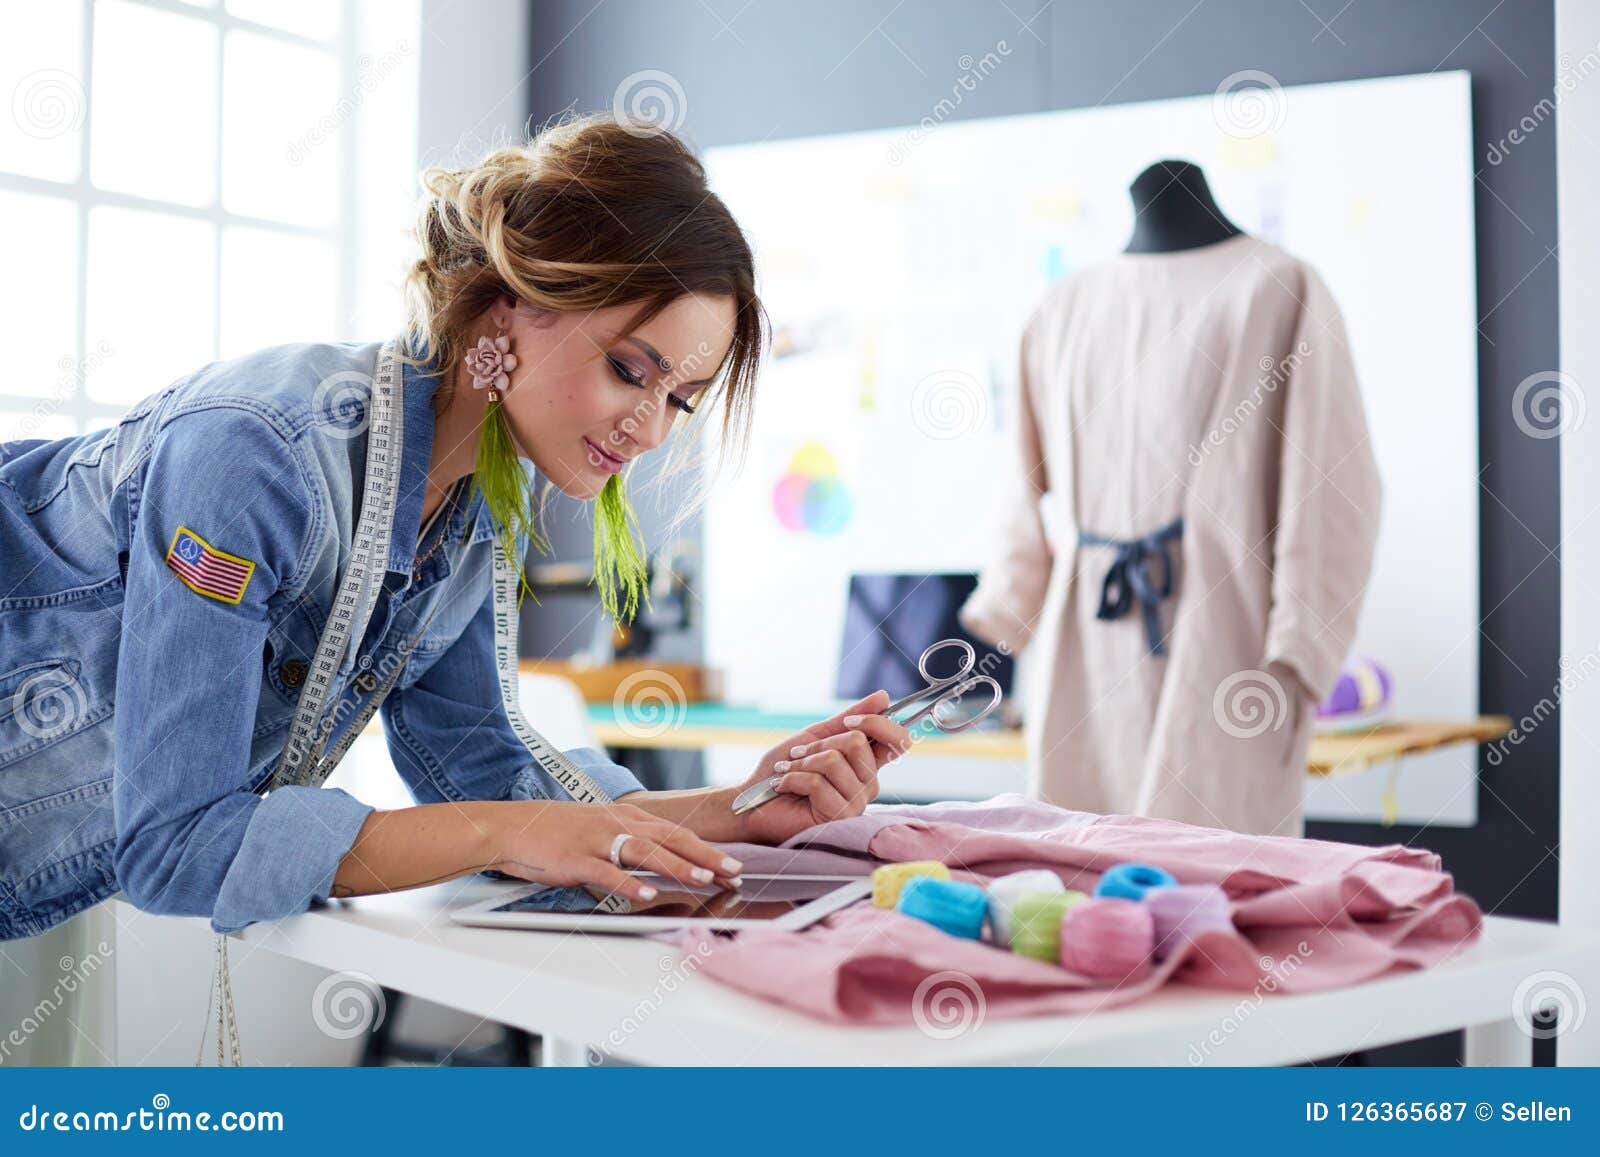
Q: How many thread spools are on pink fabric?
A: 7